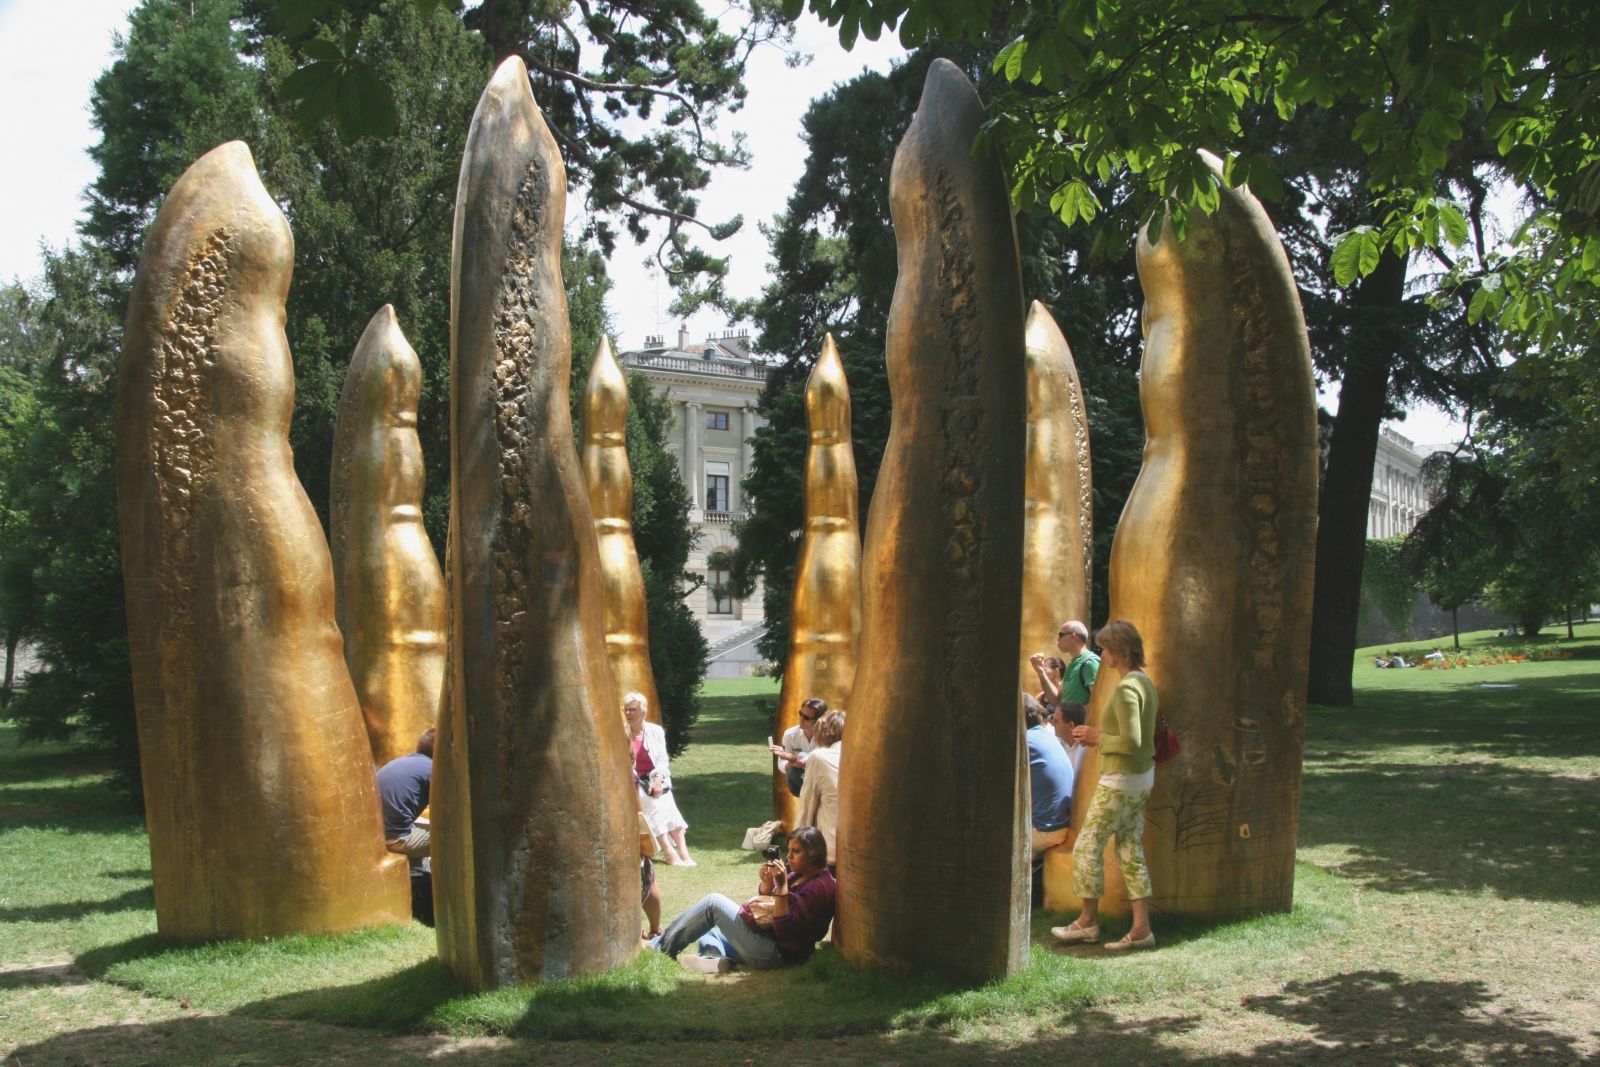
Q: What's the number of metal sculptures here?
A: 8